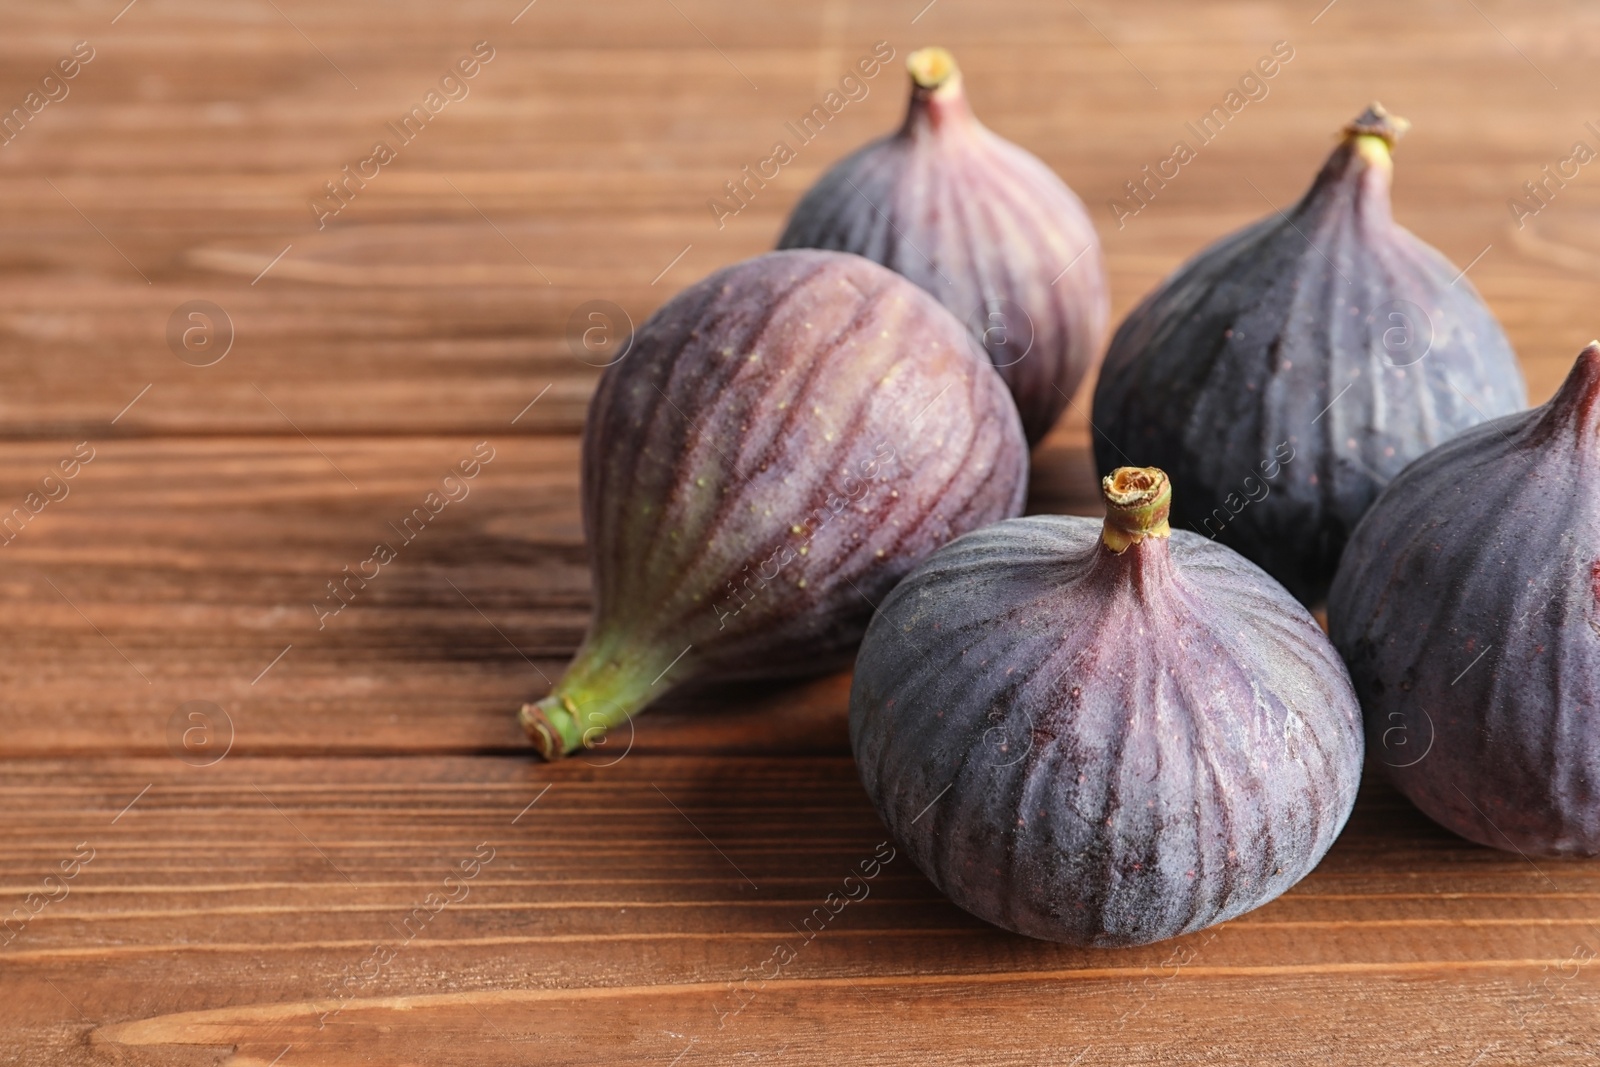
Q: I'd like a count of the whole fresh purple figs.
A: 5